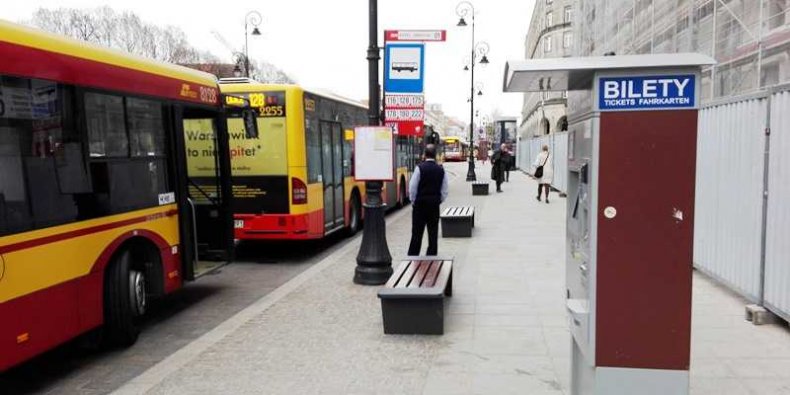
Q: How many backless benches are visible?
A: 3